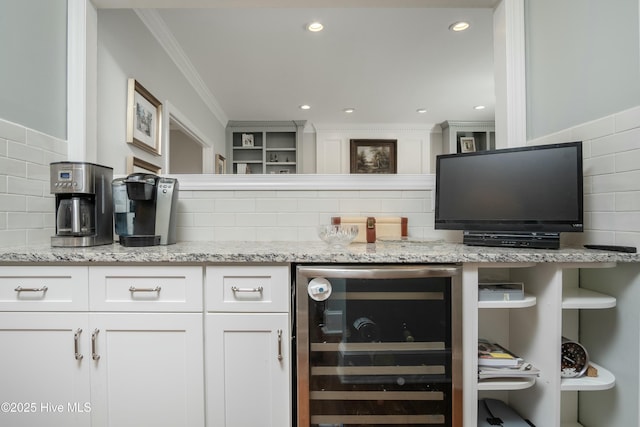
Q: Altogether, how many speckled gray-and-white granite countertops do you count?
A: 1